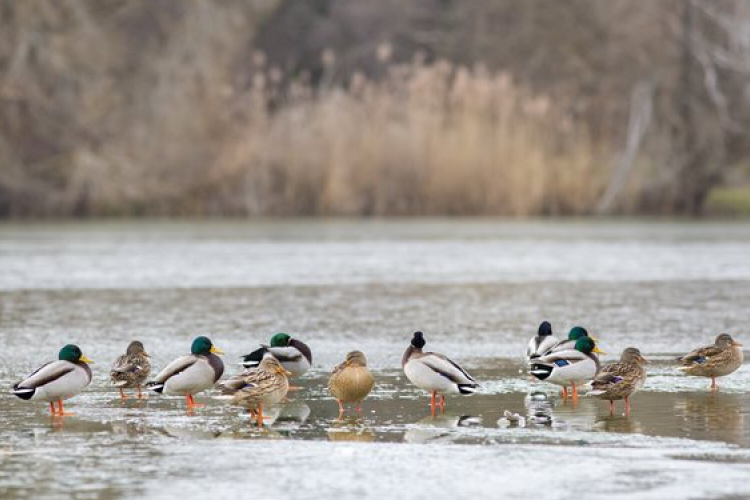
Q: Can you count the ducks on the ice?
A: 12